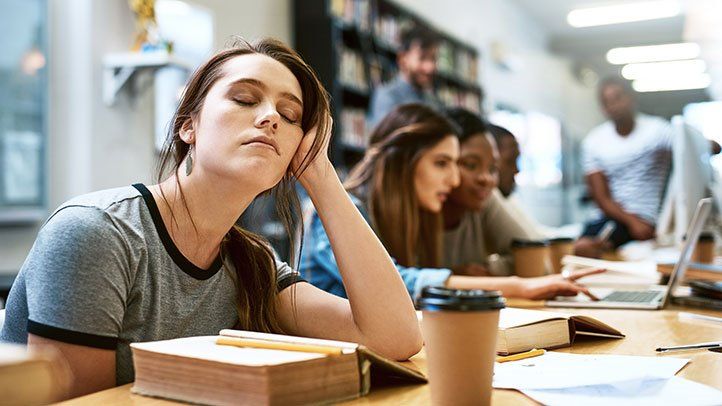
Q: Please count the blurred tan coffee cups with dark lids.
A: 3